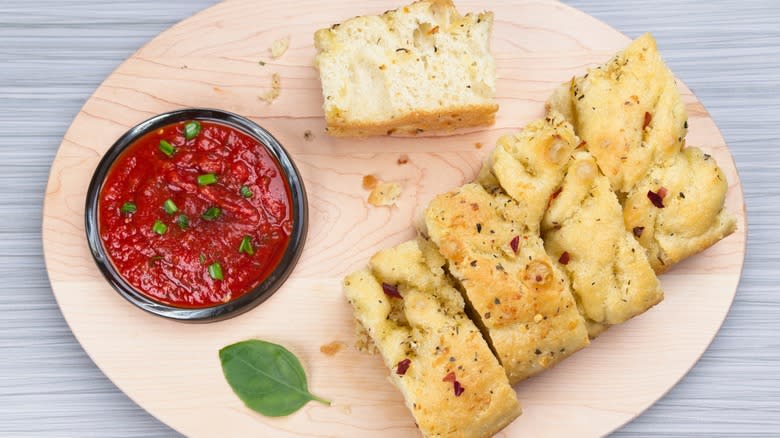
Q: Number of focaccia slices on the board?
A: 5